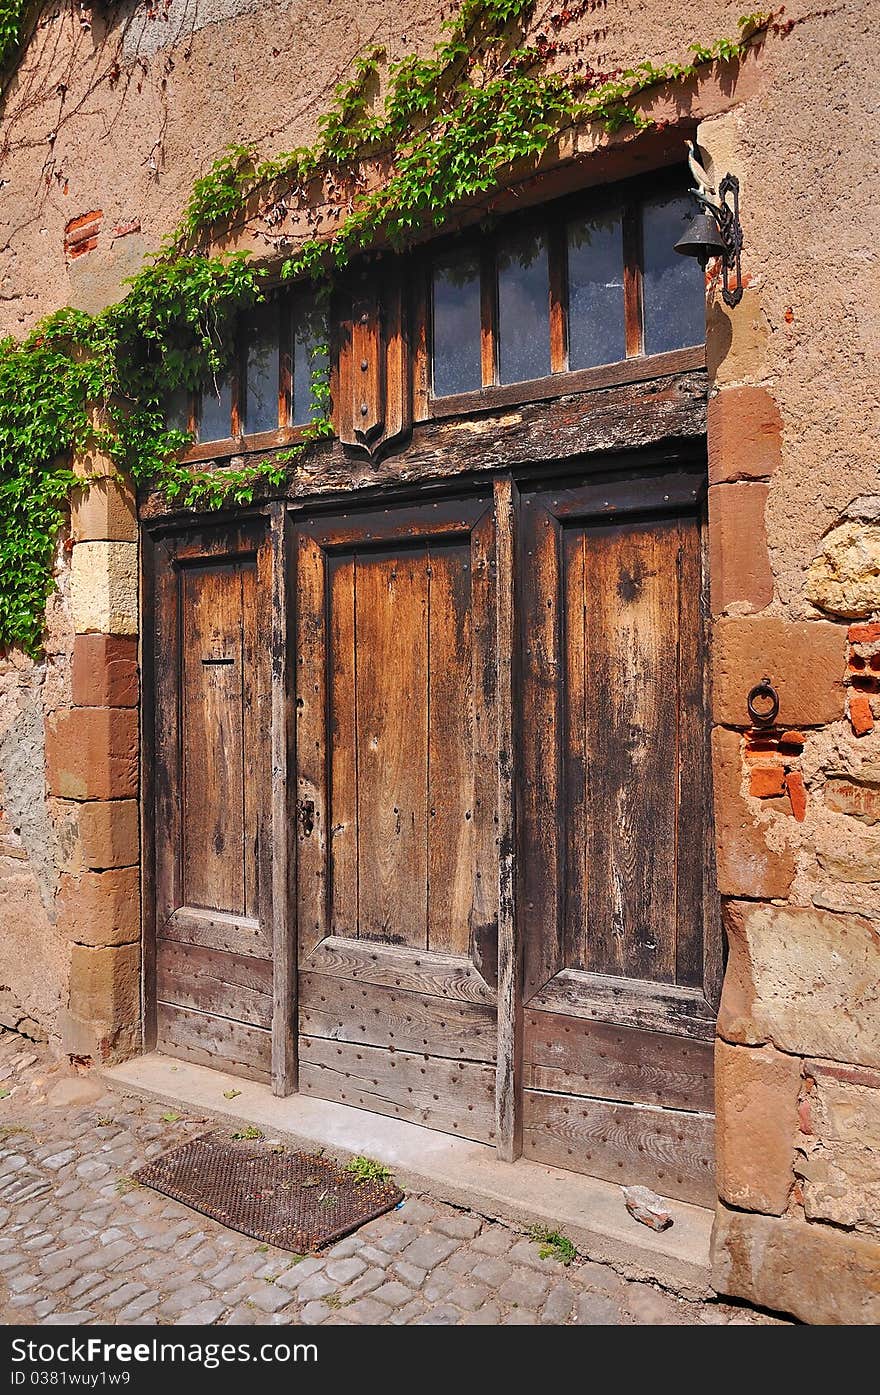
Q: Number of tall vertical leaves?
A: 3